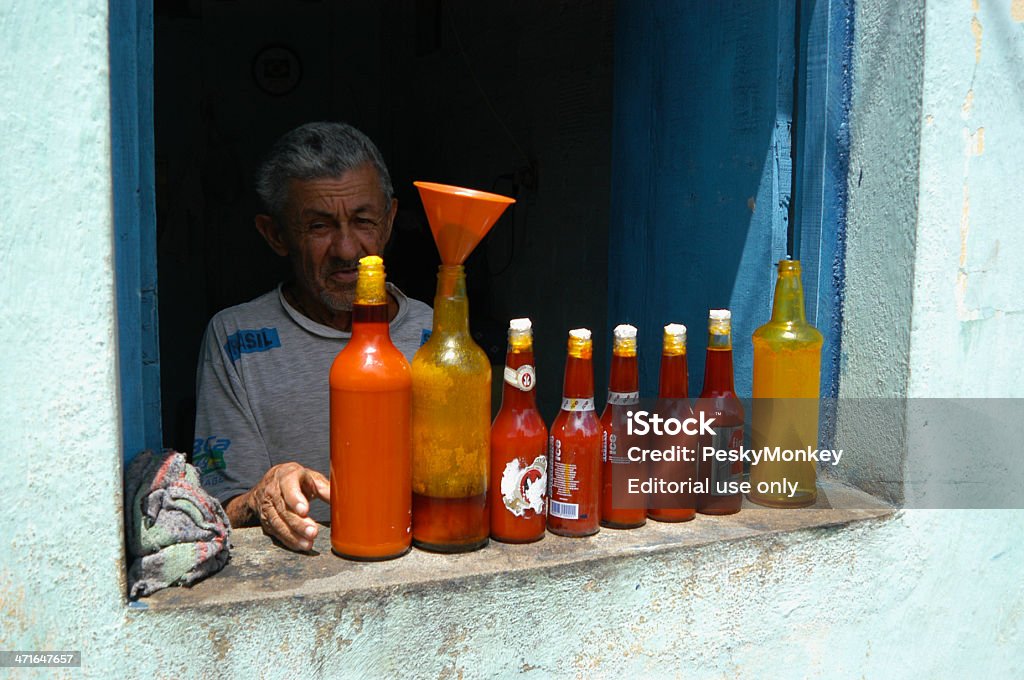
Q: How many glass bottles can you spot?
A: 8